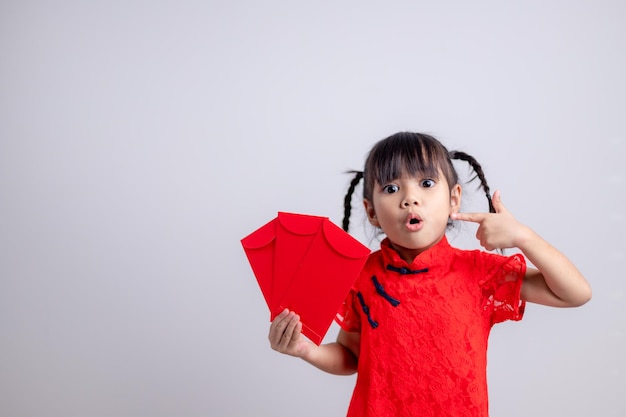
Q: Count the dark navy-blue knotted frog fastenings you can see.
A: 3